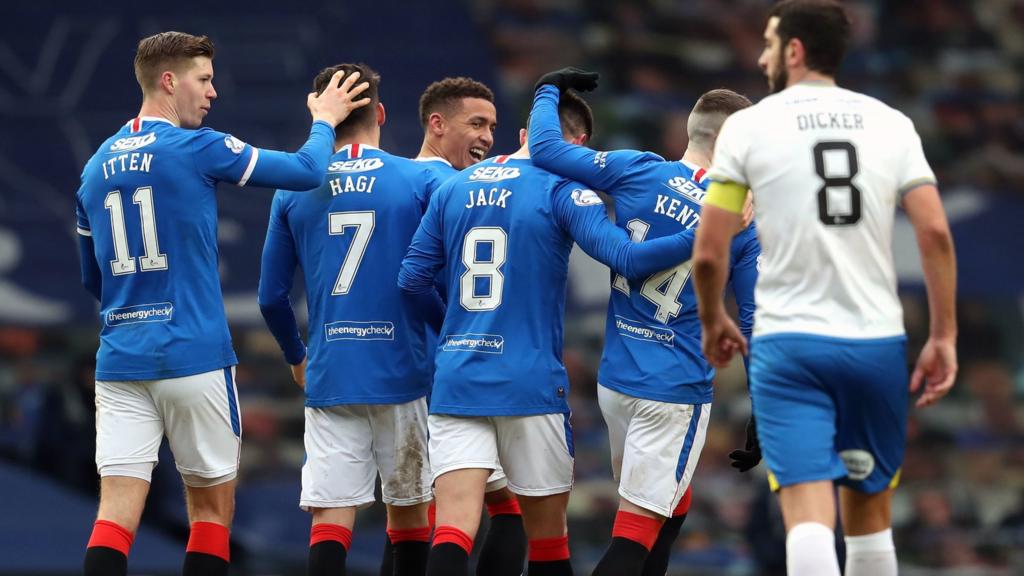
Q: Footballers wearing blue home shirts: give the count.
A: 5